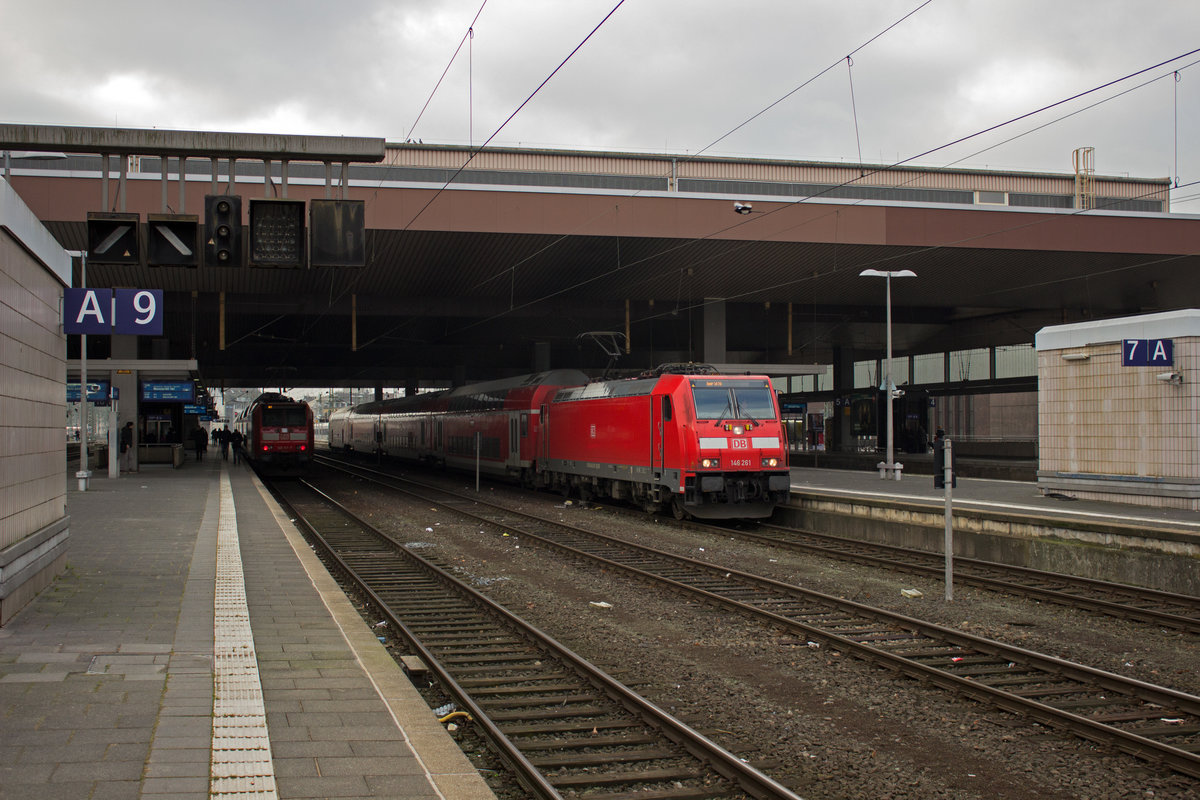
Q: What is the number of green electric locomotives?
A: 0